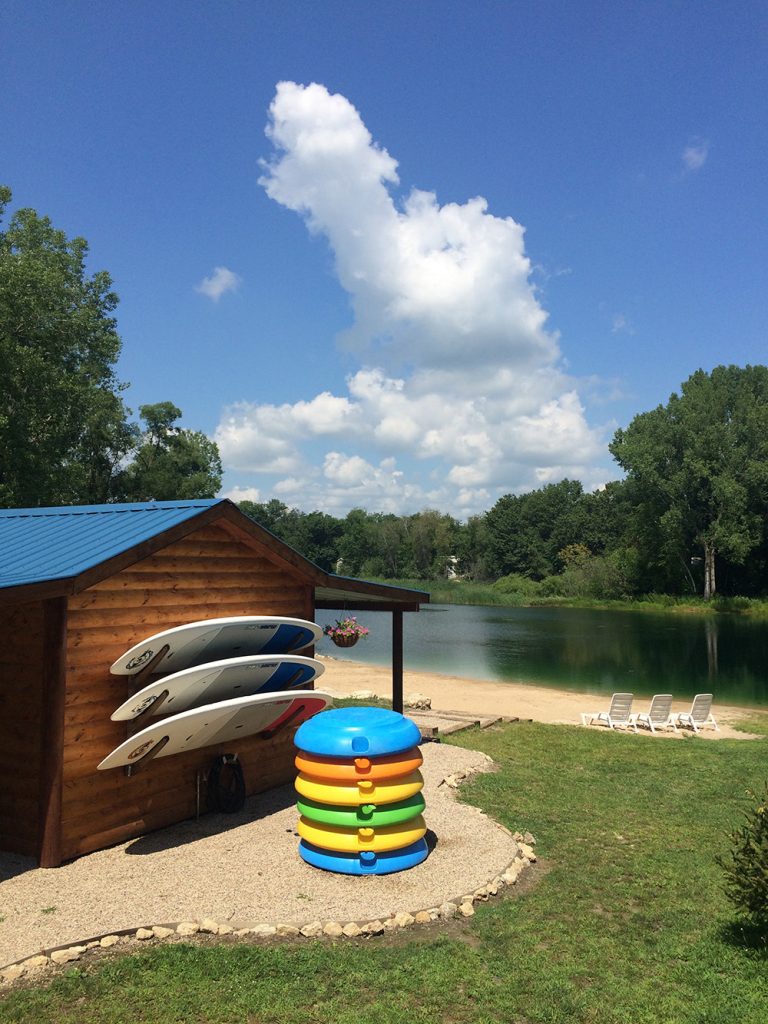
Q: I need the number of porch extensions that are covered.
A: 1